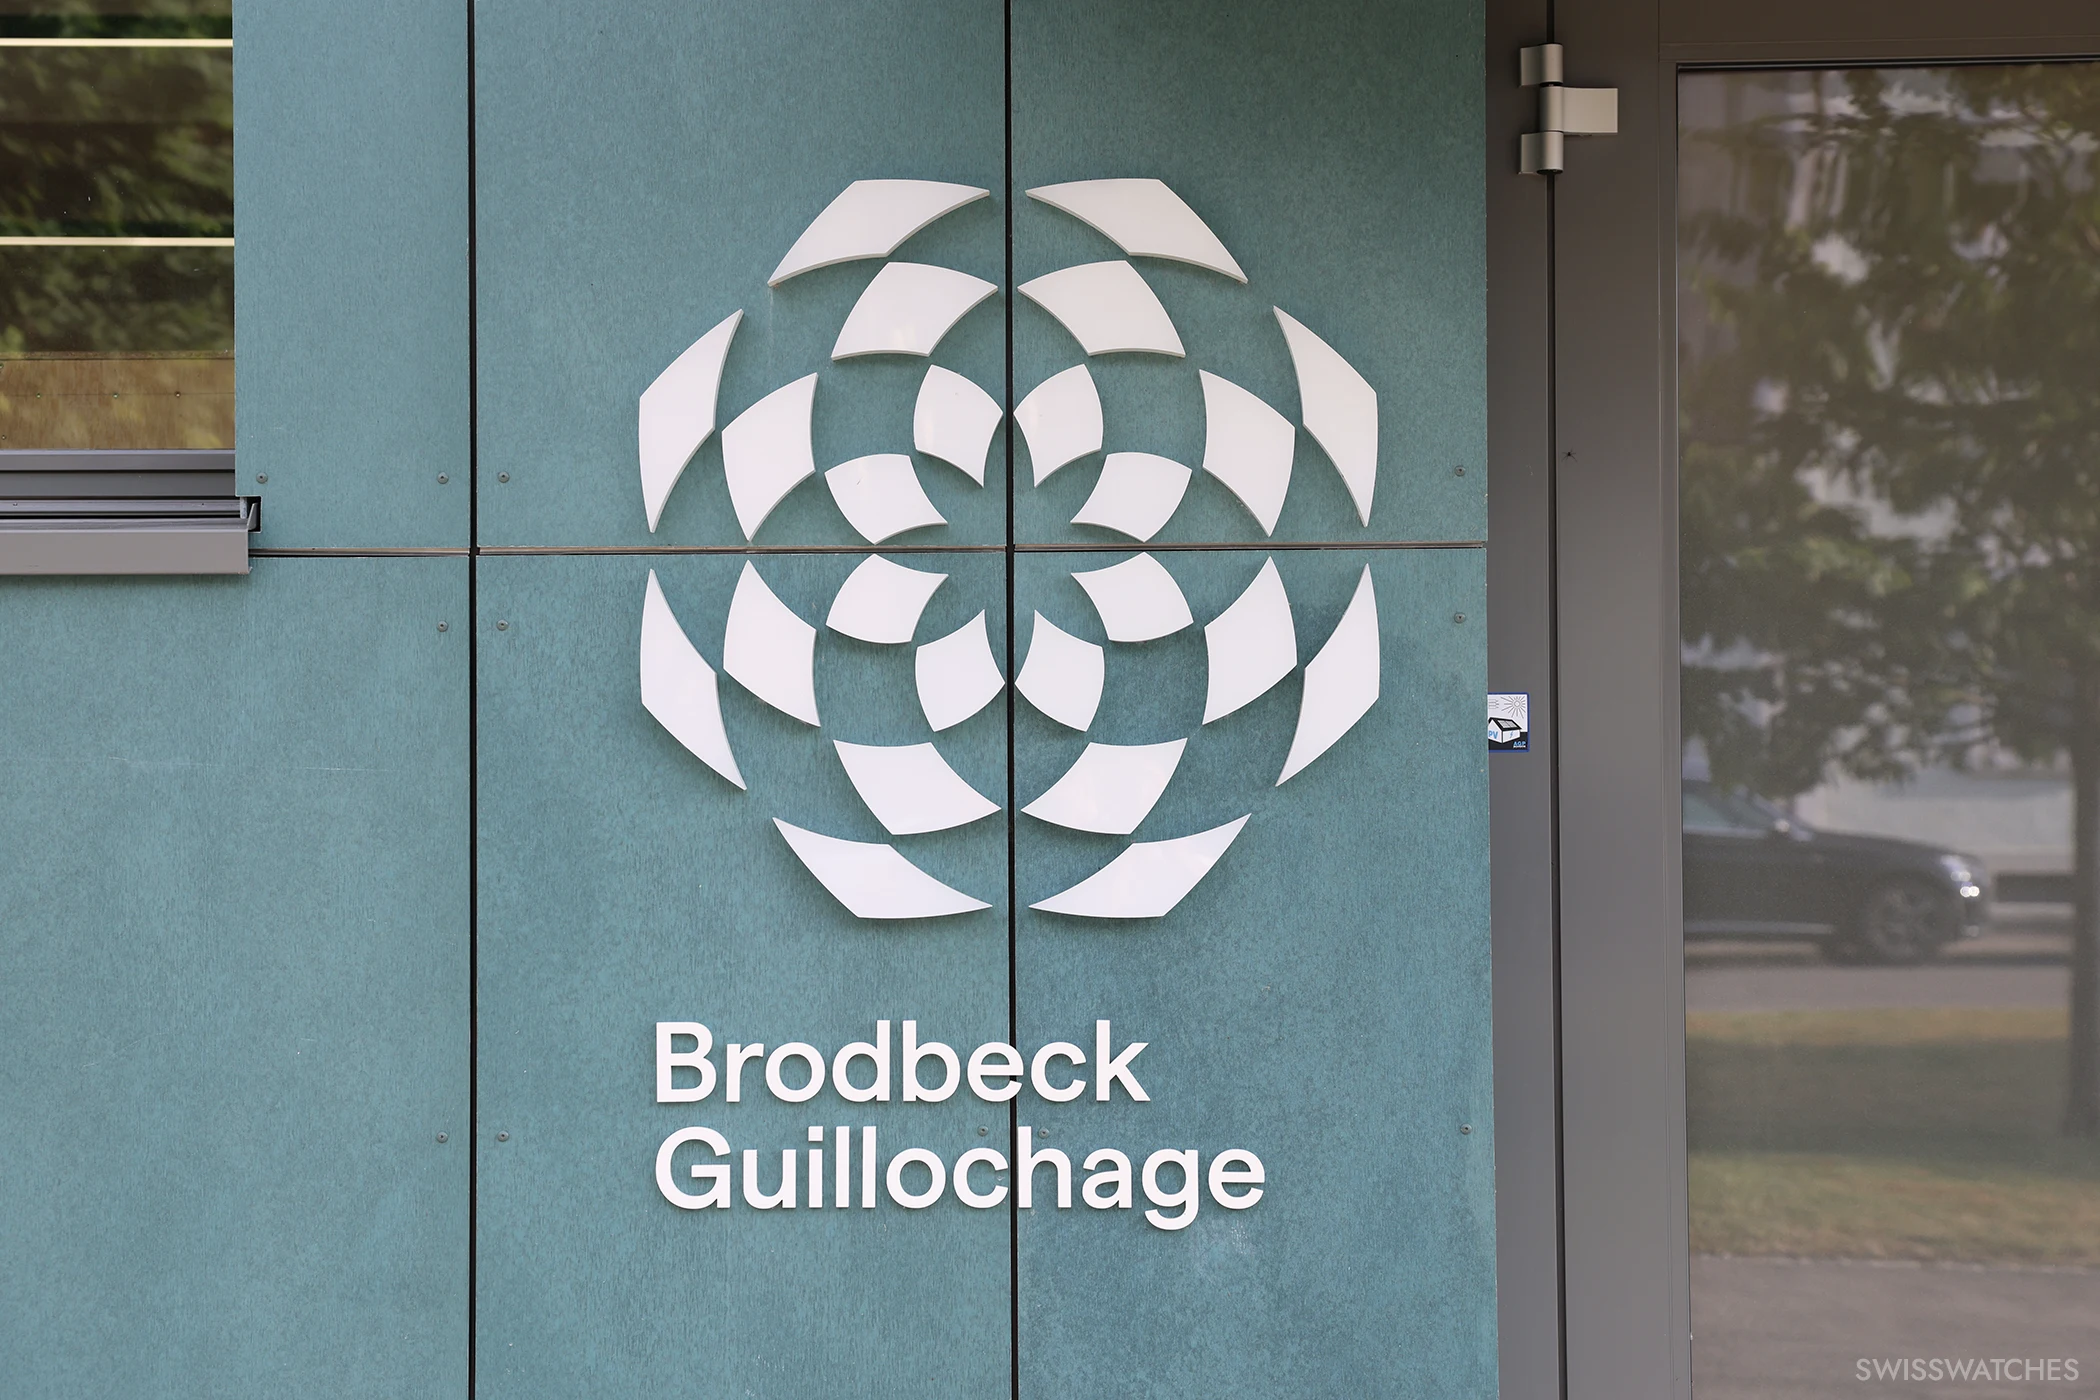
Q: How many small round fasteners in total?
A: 12